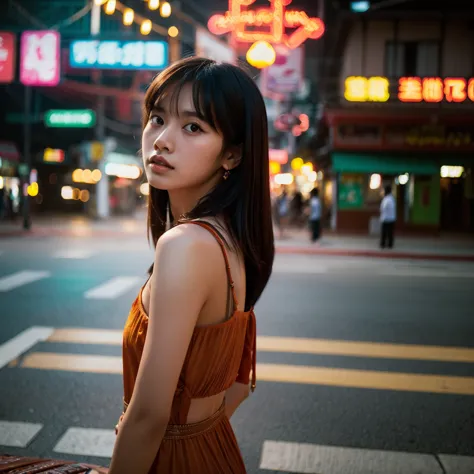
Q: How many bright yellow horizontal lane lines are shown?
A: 2